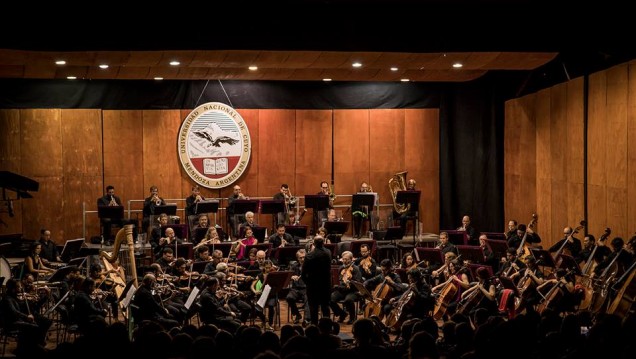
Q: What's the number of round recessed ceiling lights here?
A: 11